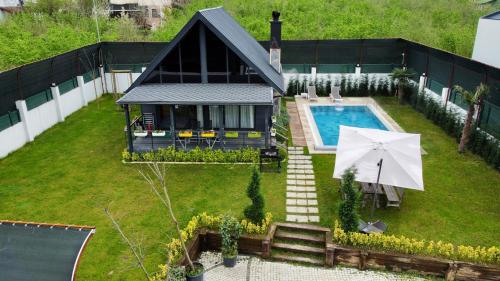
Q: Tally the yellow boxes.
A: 2